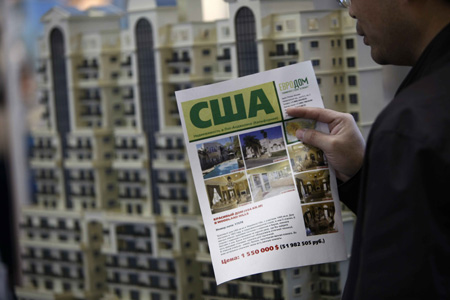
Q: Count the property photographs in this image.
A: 7